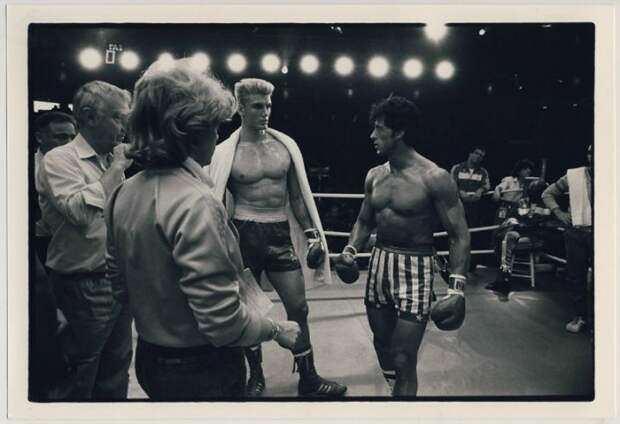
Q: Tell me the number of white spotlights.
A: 12